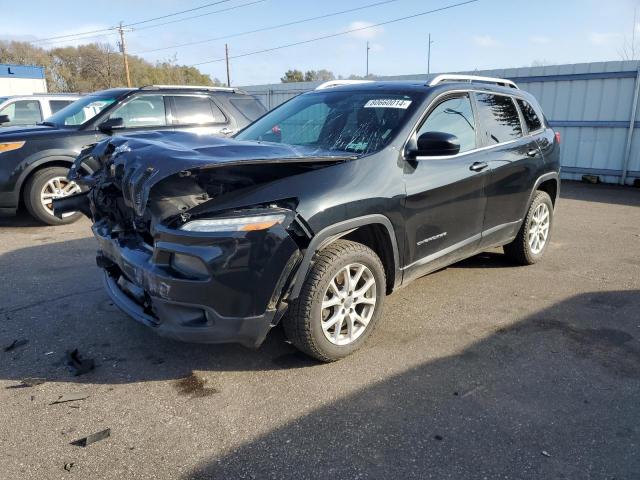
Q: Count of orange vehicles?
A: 0